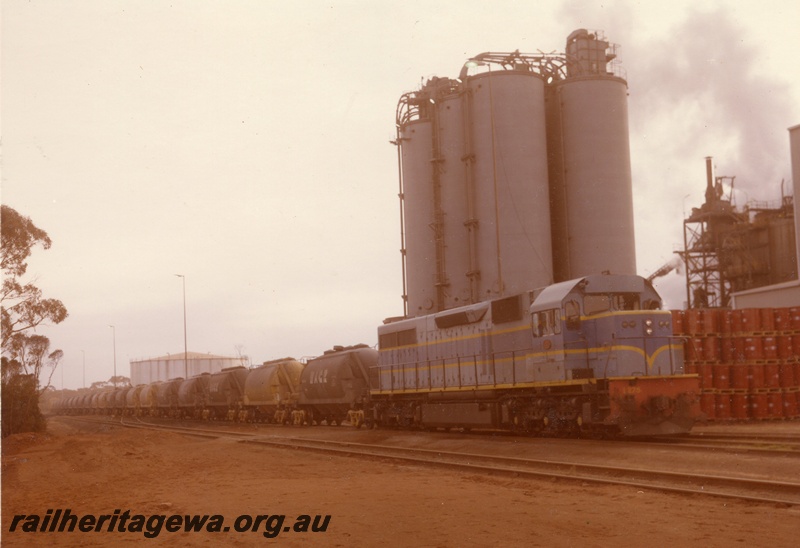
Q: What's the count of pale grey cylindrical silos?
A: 4